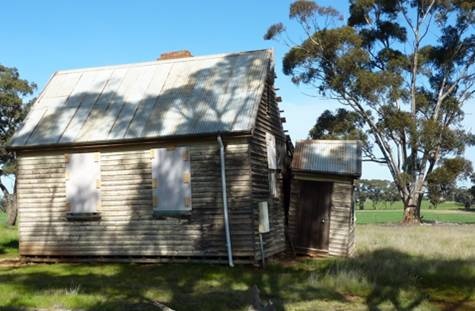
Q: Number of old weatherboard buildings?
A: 2